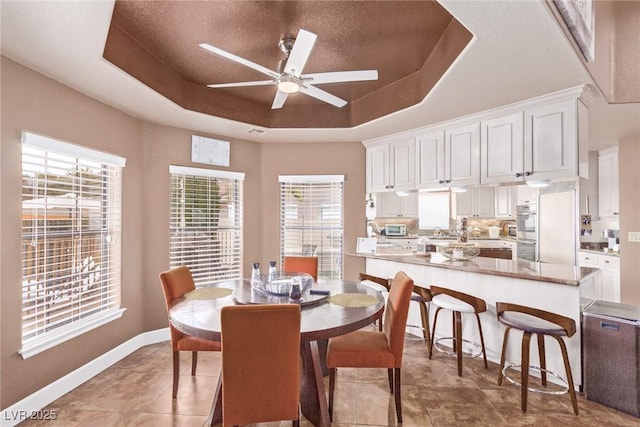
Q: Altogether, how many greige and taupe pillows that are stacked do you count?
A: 0